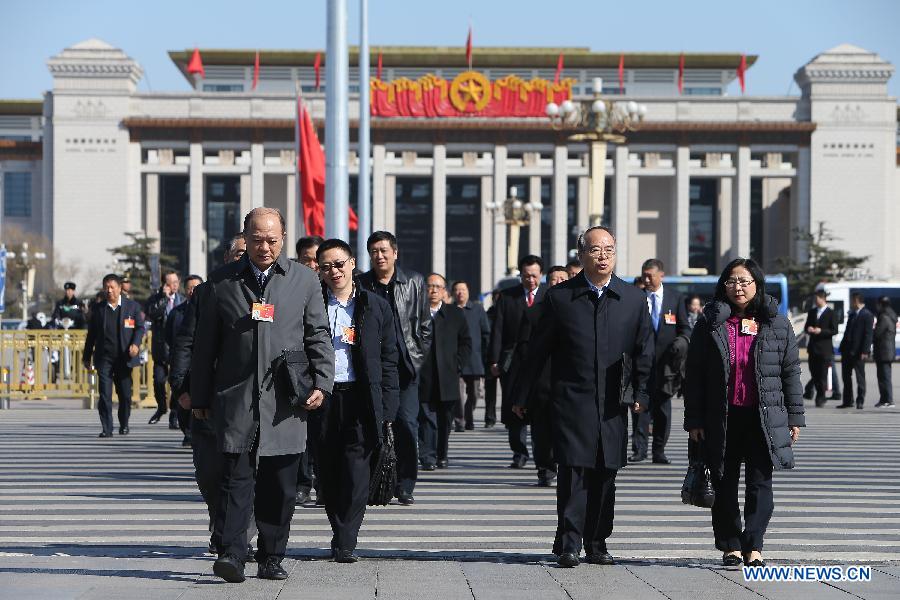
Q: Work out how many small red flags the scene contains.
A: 9